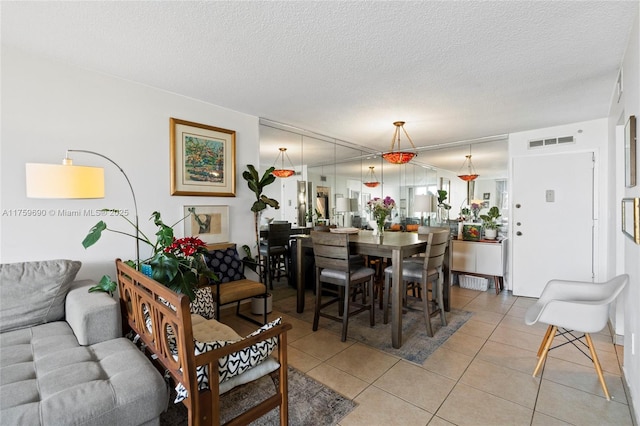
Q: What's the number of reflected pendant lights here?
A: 3